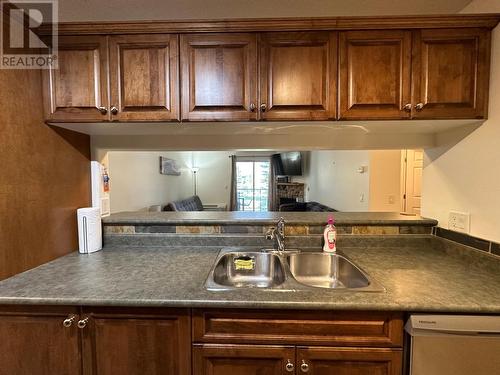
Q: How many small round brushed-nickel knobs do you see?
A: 10